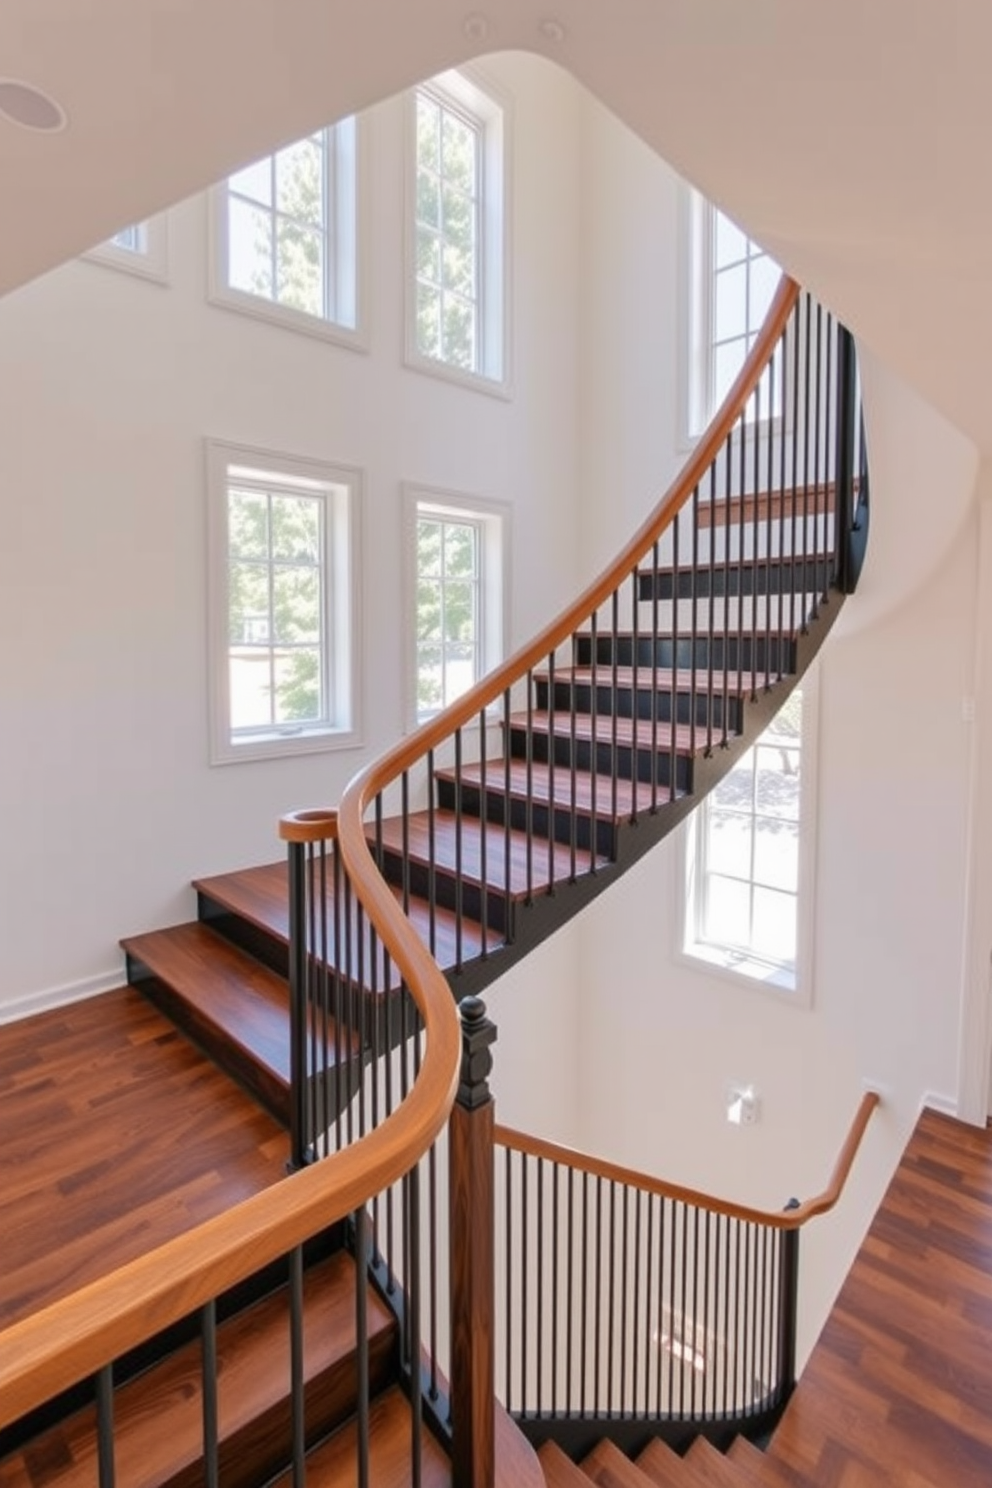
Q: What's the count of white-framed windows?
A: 7